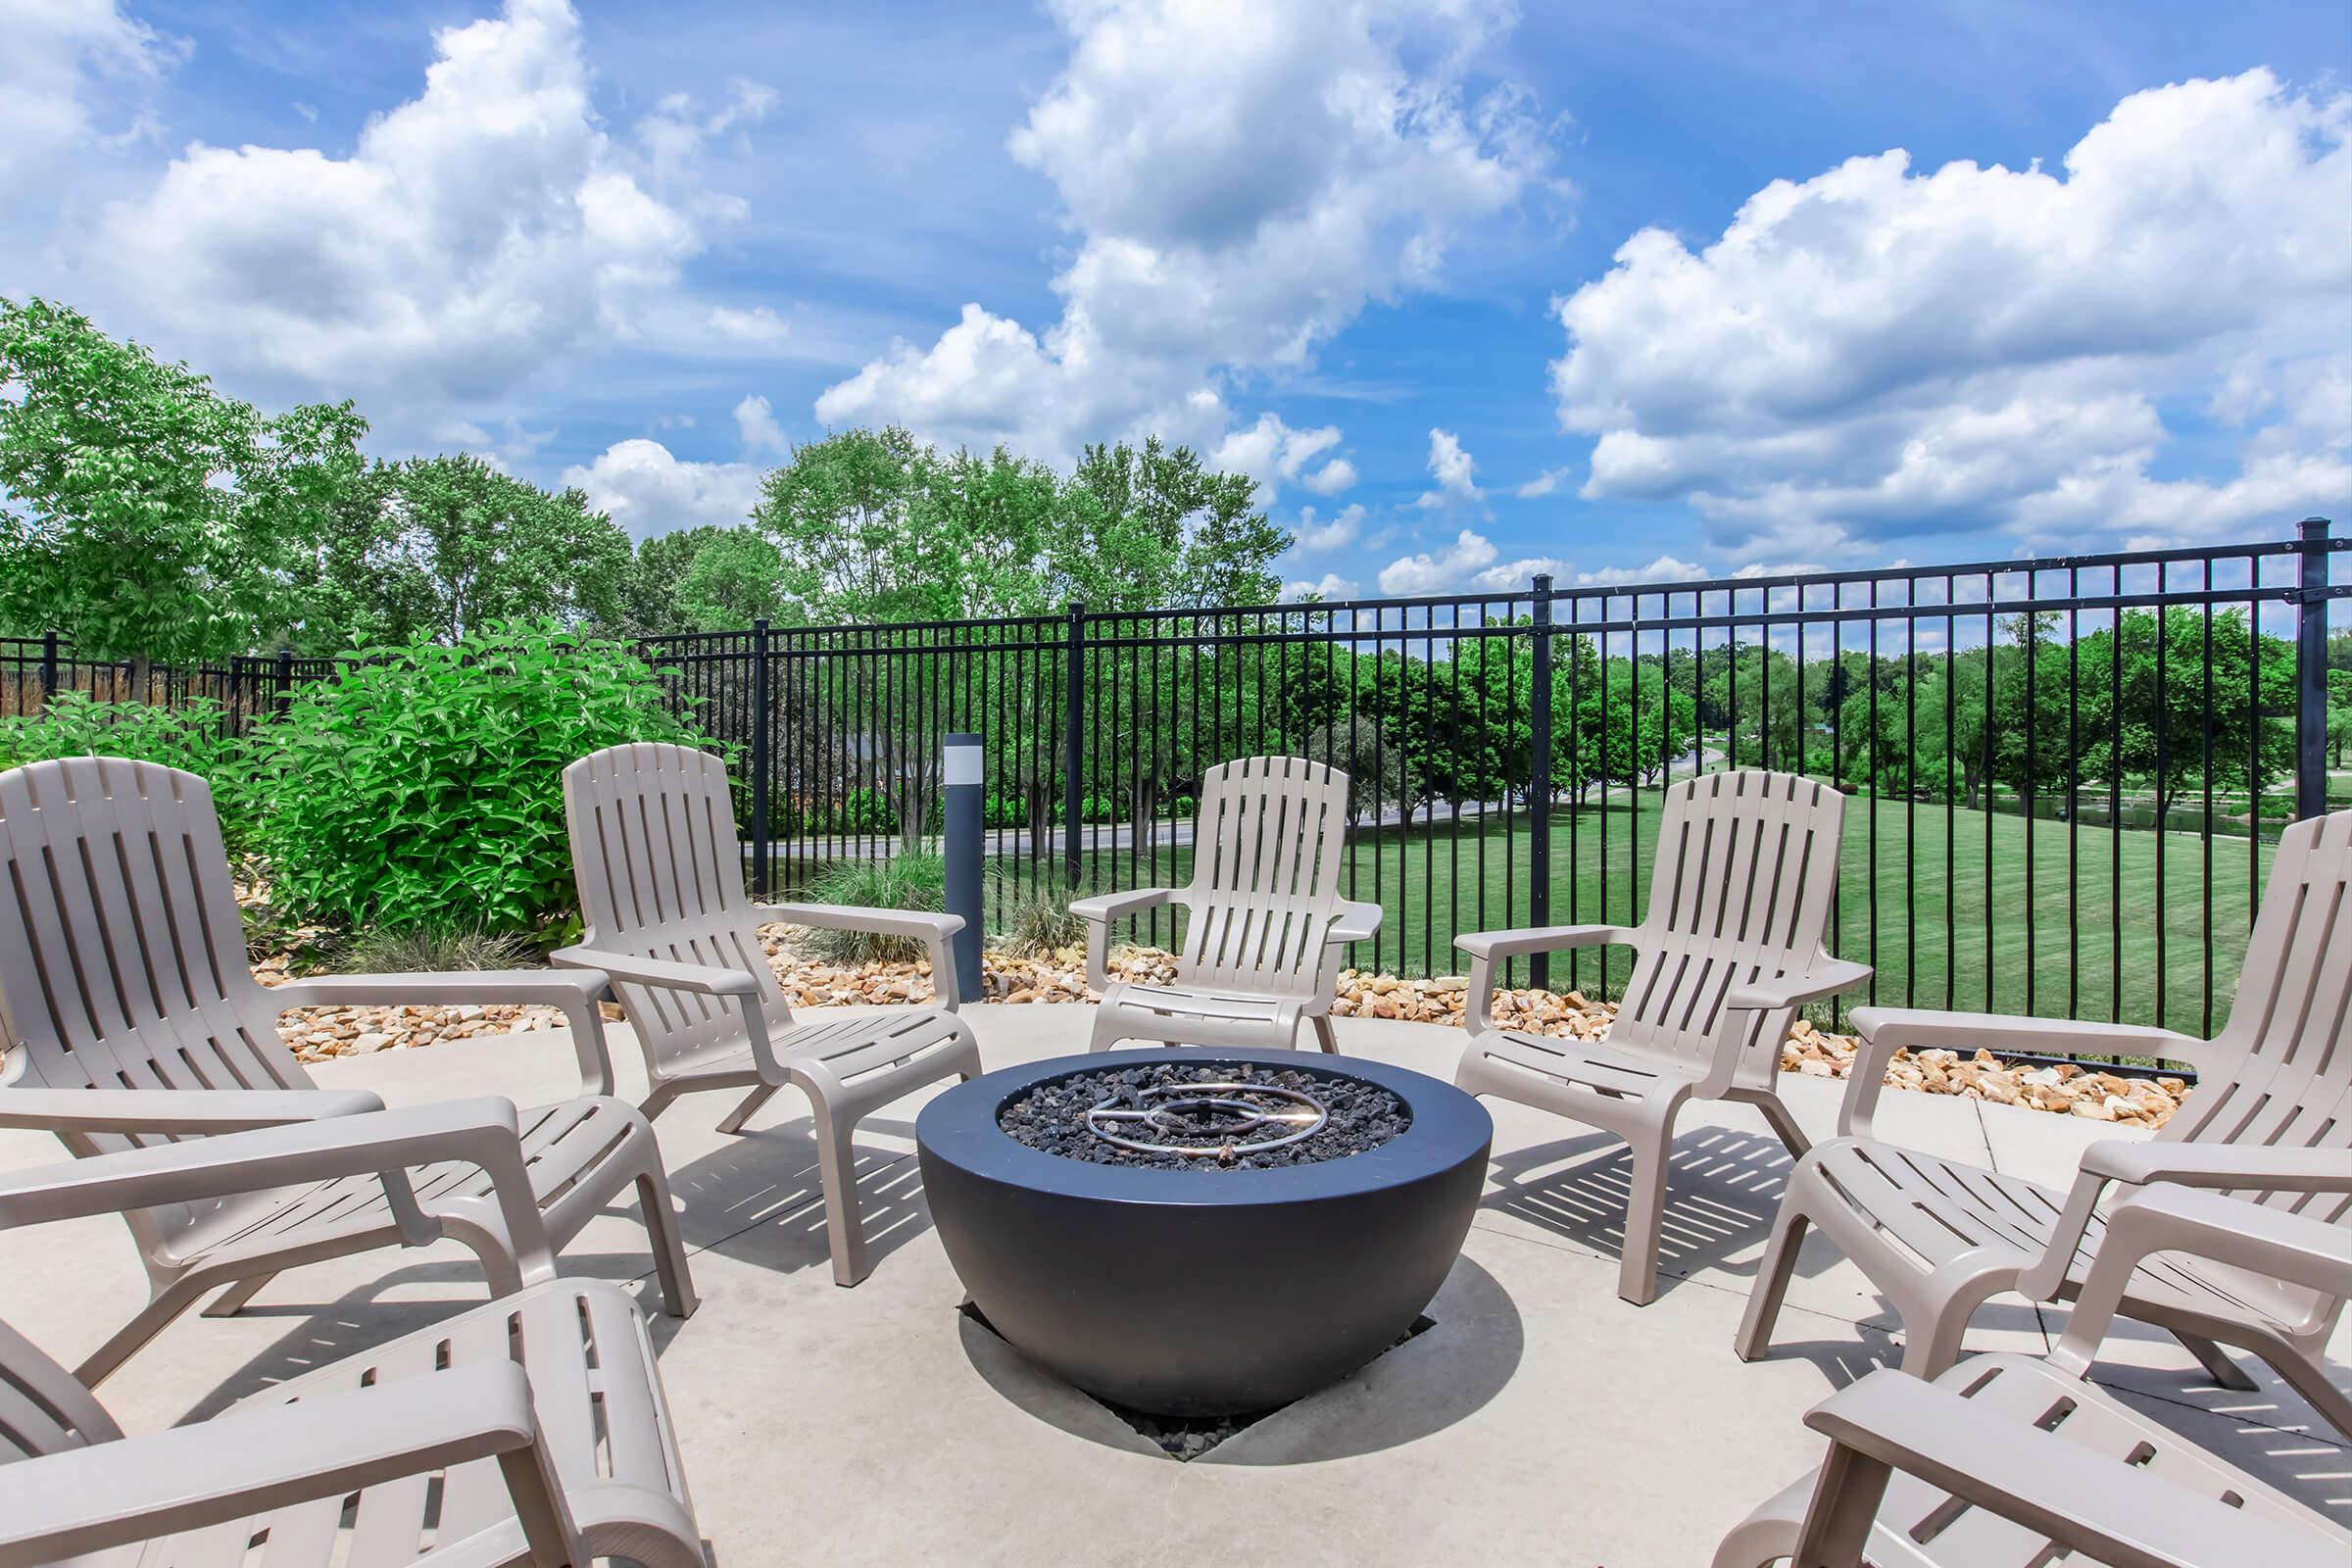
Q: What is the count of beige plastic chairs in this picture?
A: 7